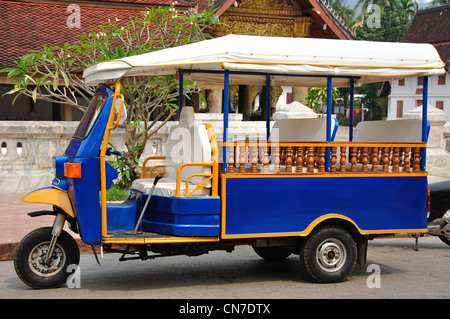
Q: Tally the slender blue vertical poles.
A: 6